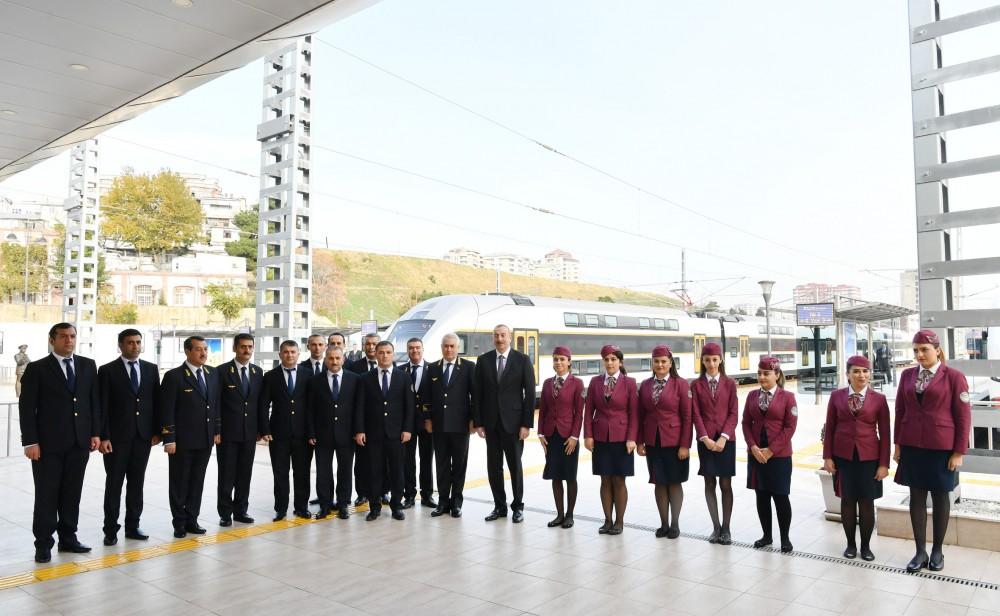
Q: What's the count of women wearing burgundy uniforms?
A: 7